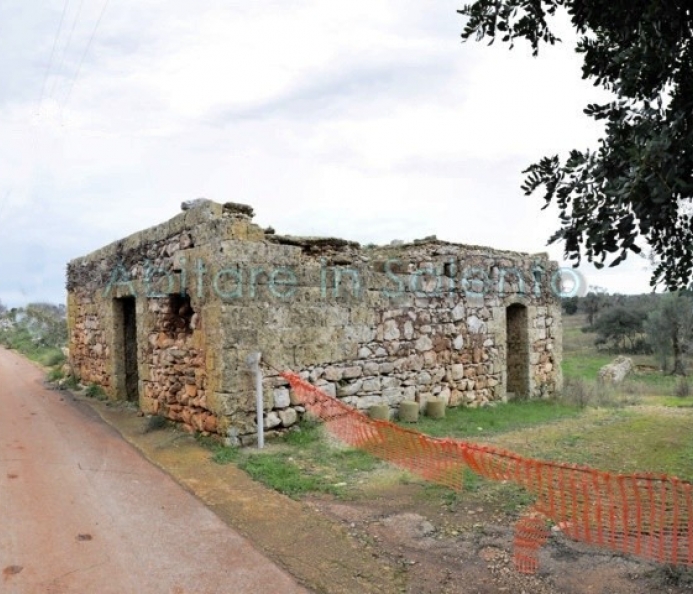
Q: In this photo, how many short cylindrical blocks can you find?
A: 3